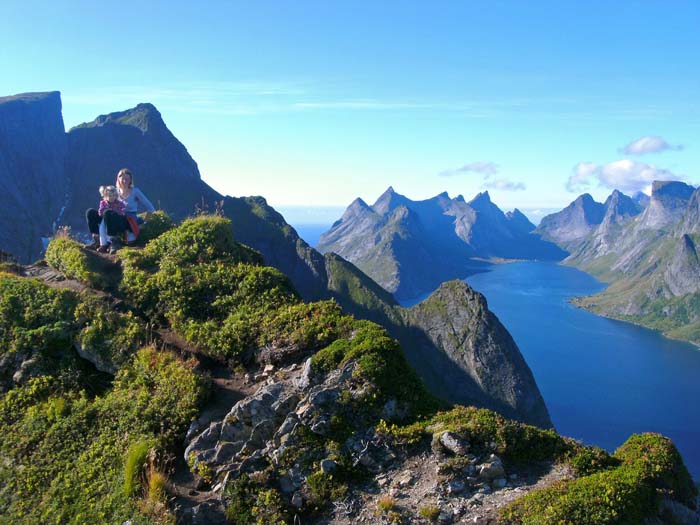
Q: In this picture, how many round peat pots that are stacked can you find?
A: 0